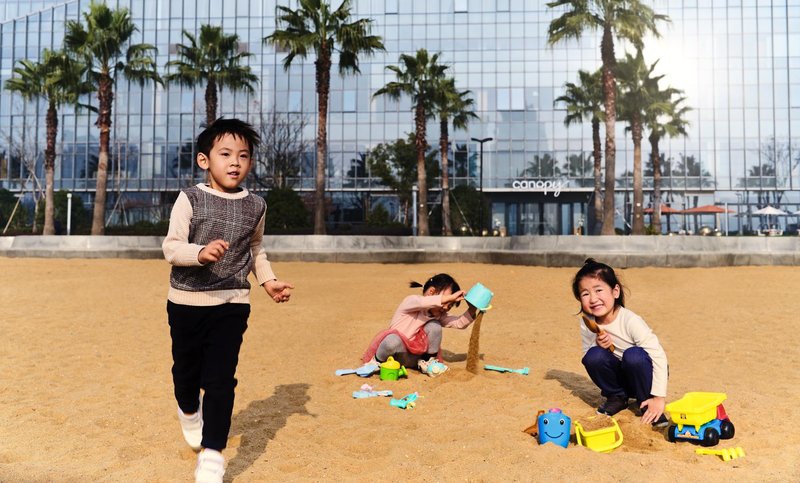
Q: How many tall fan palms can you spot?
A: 10